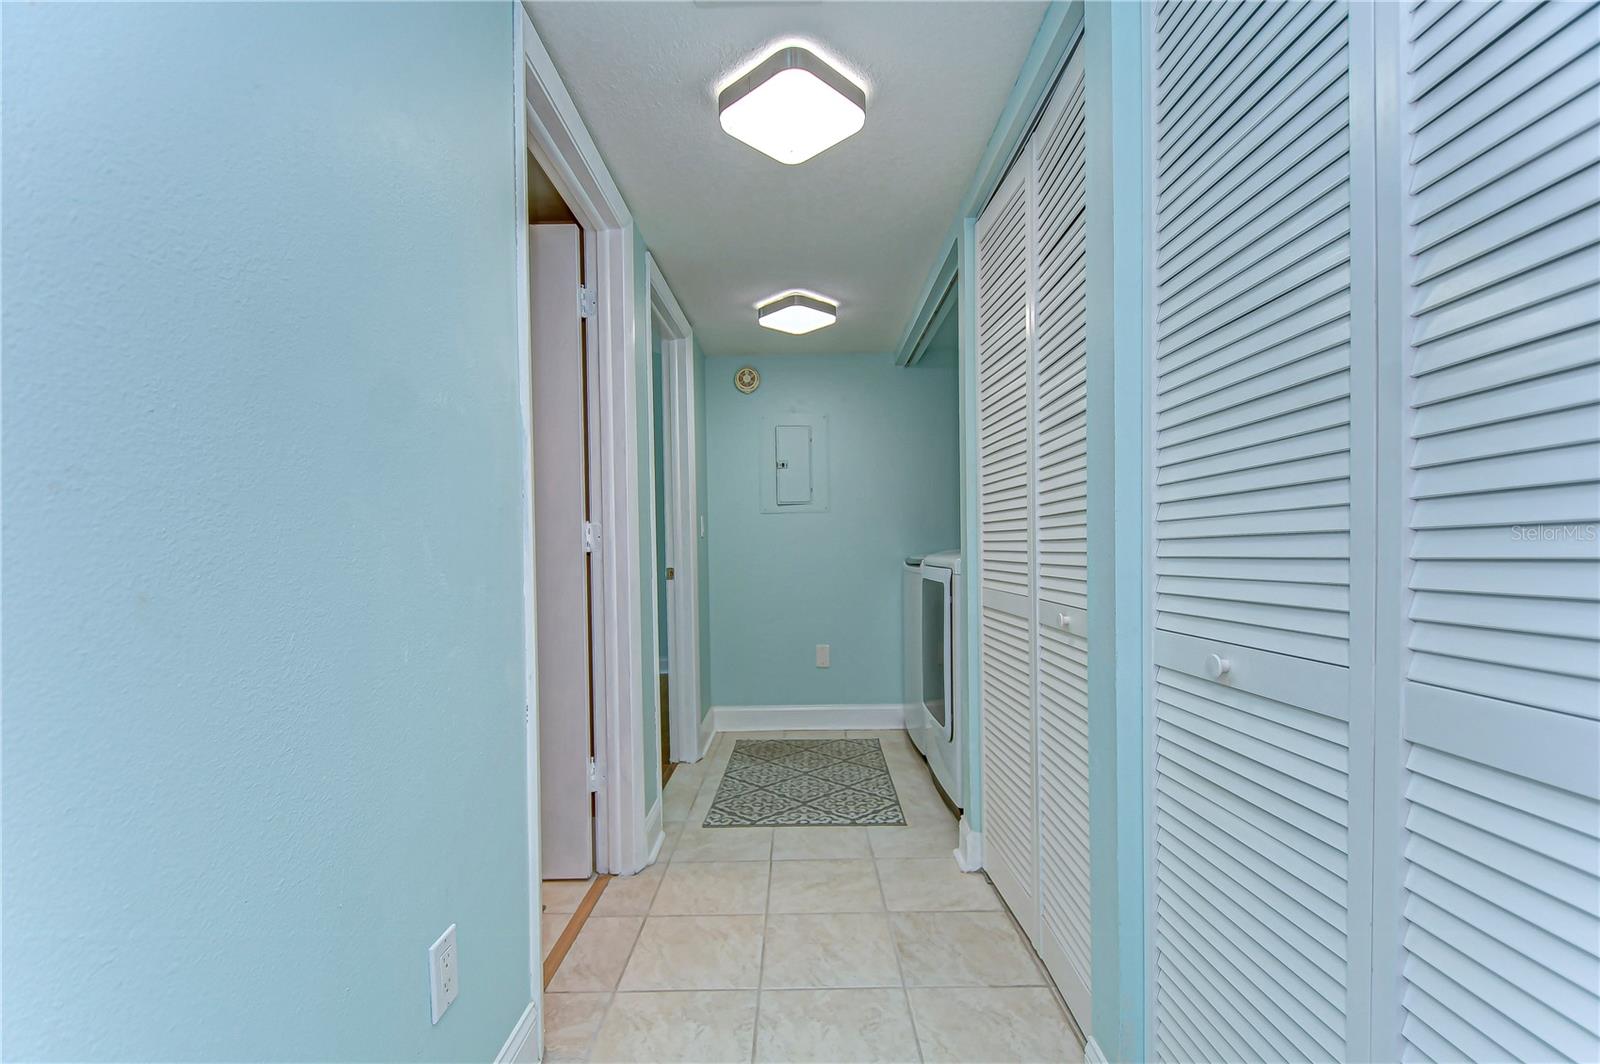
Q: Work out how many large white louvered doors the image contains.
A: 4